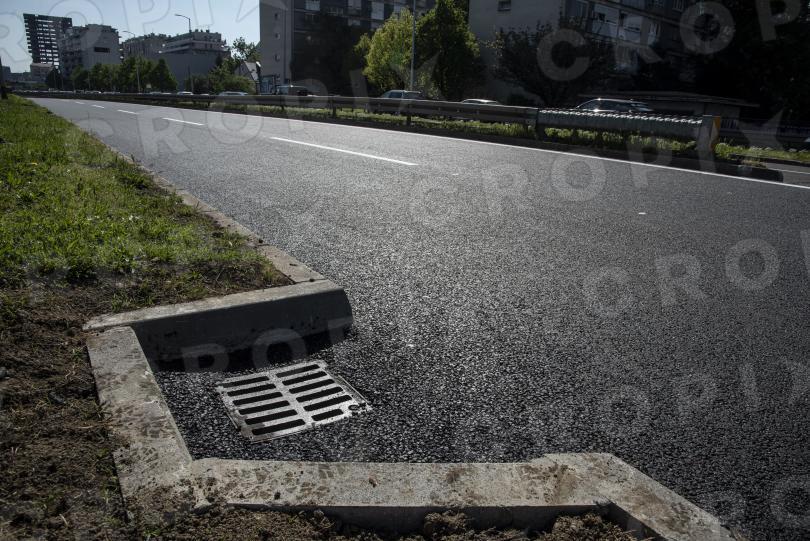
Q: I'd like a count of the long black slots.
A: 12